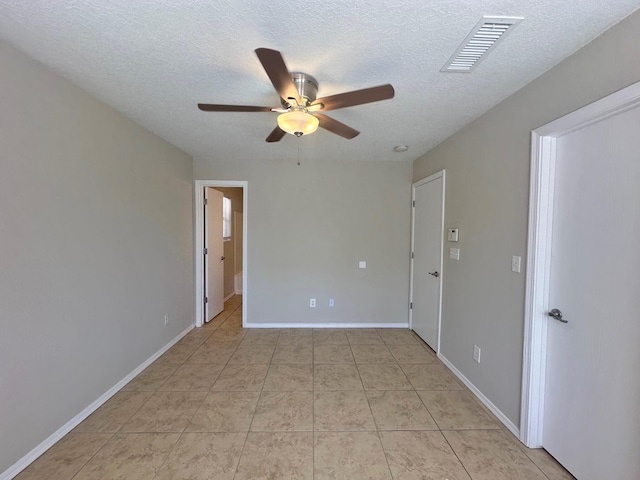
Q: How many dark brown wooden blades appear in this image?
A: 5